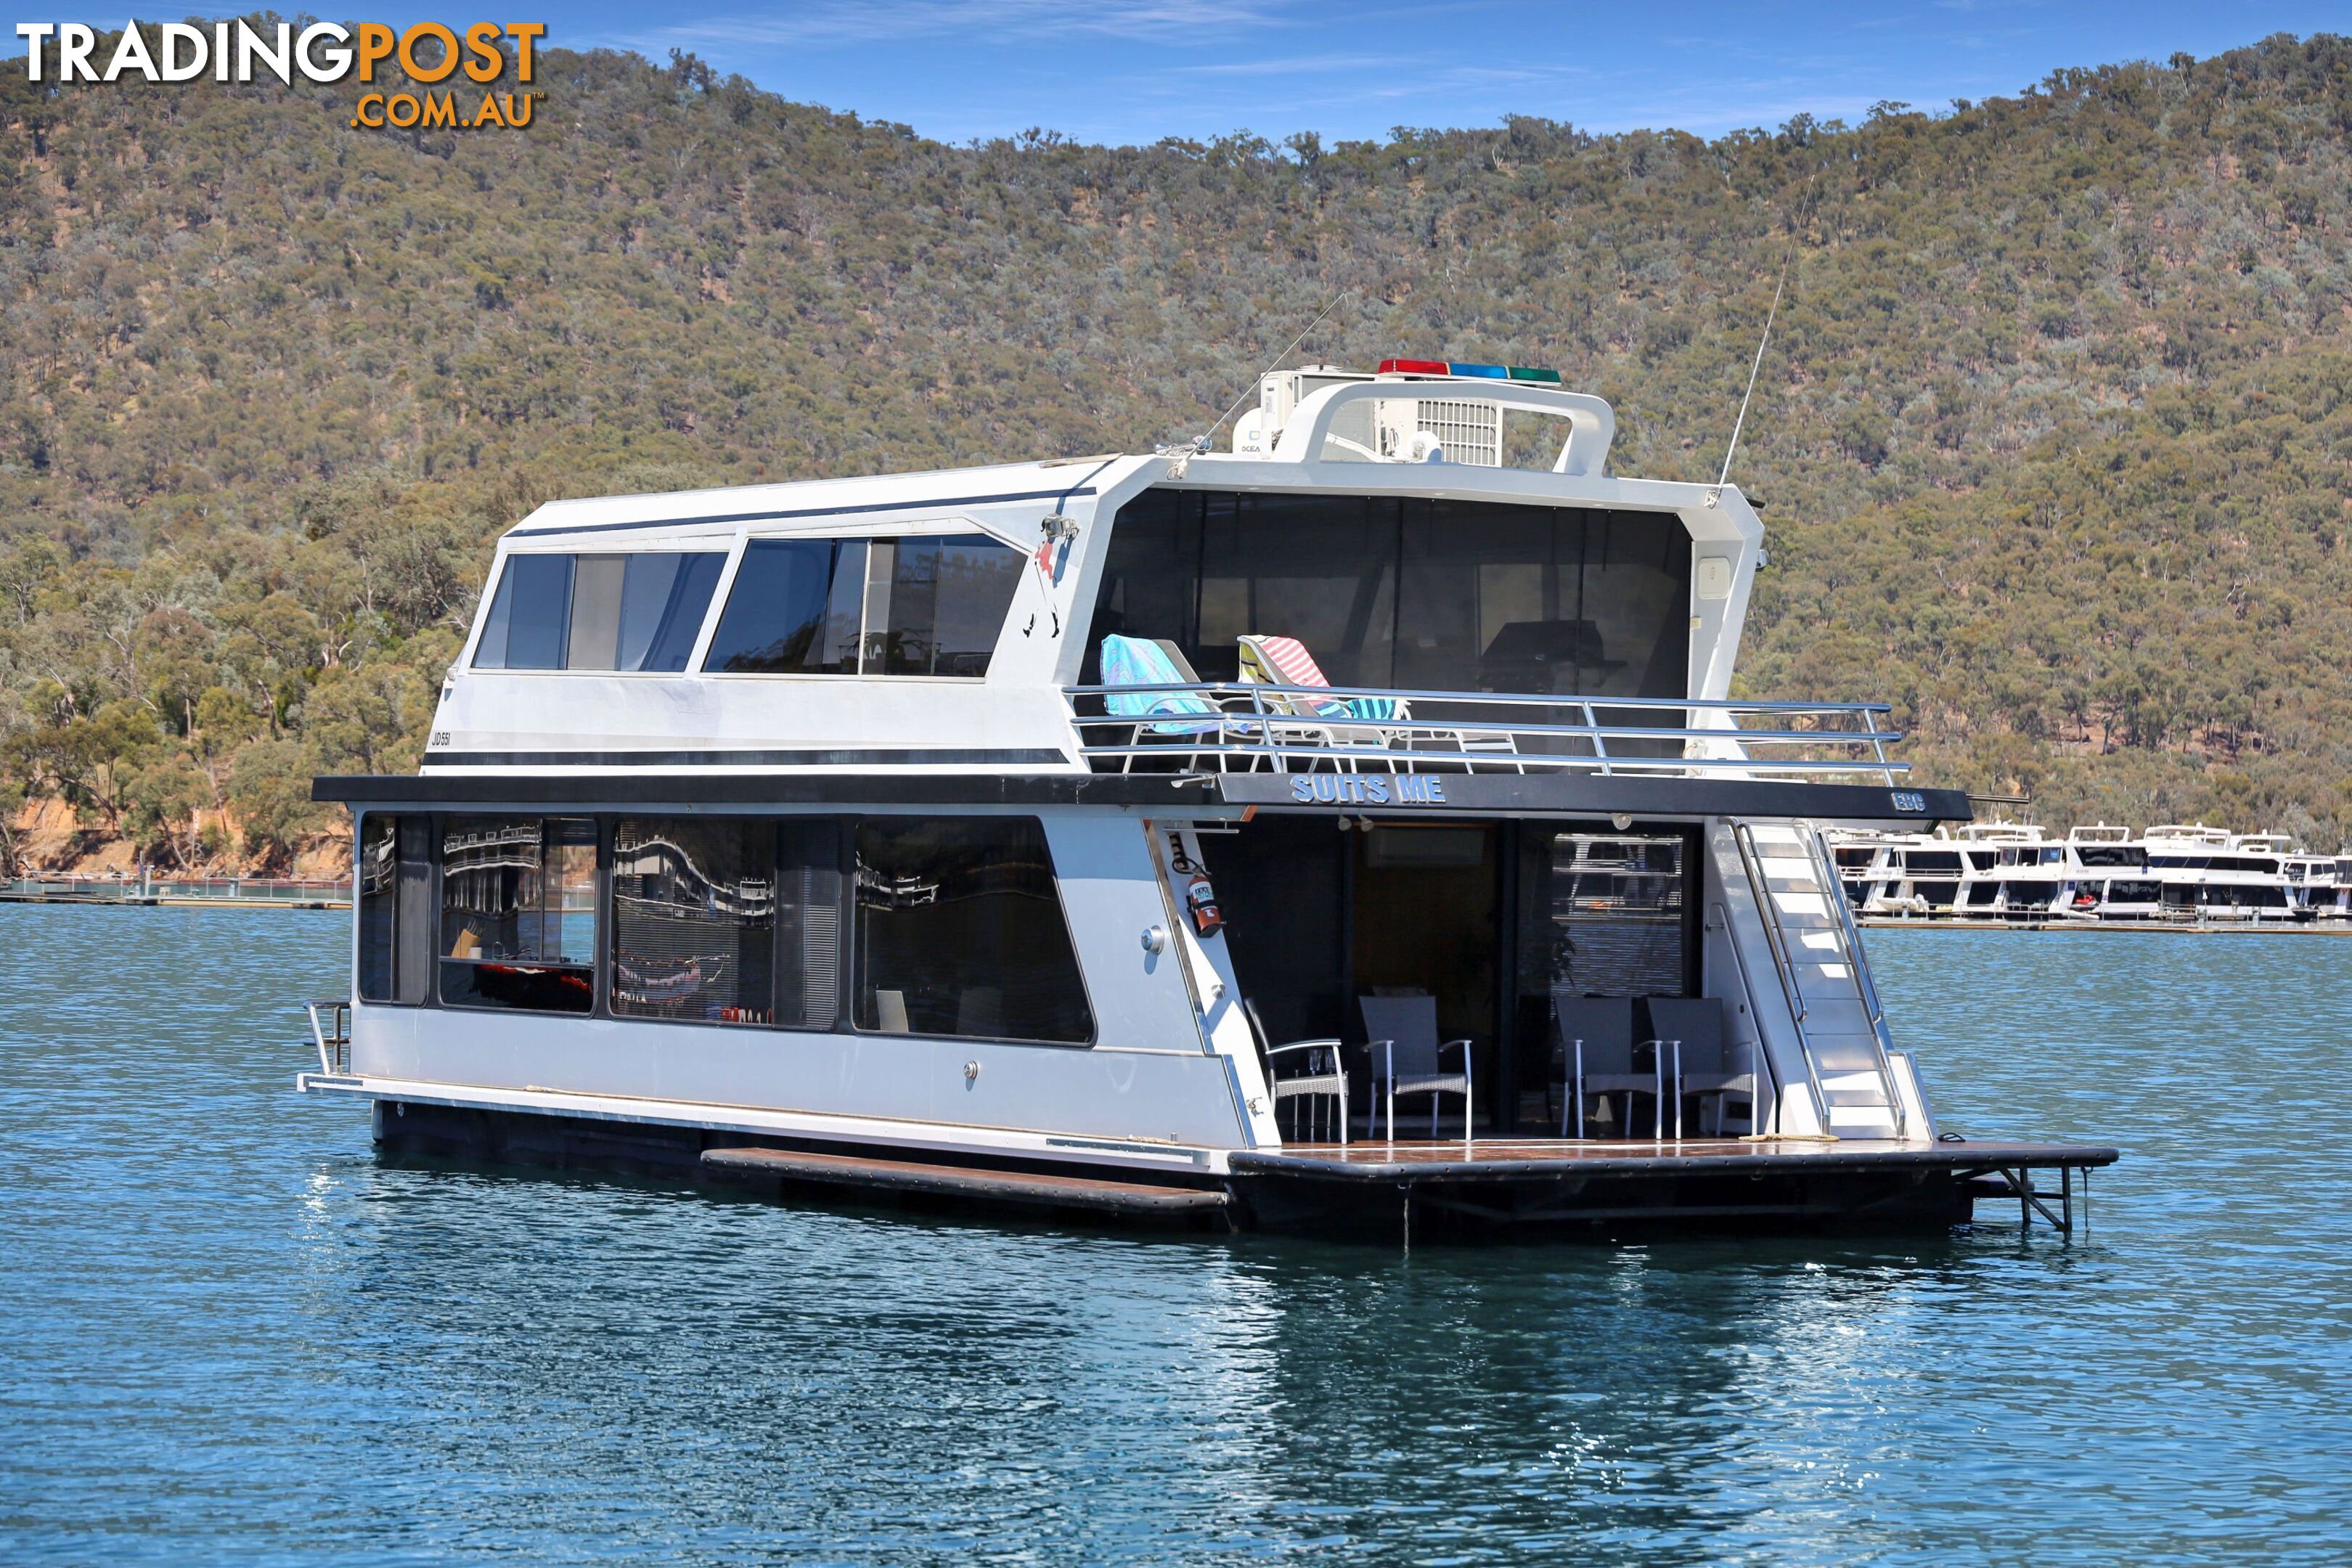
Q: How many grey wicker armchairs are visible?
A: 4